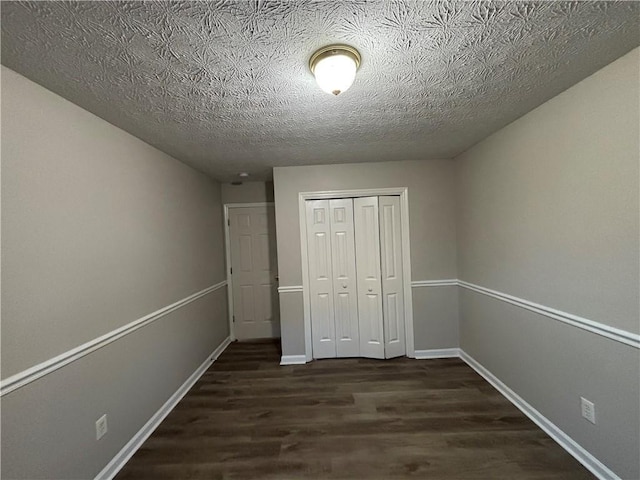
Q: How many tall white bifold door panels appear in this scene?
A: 4